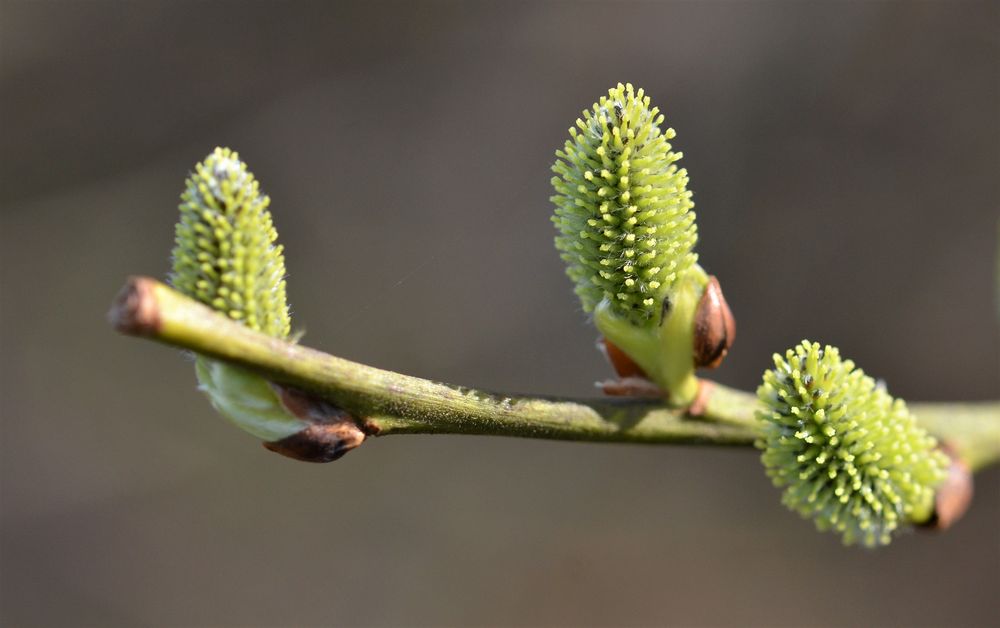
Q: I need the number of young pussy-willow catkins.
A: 3